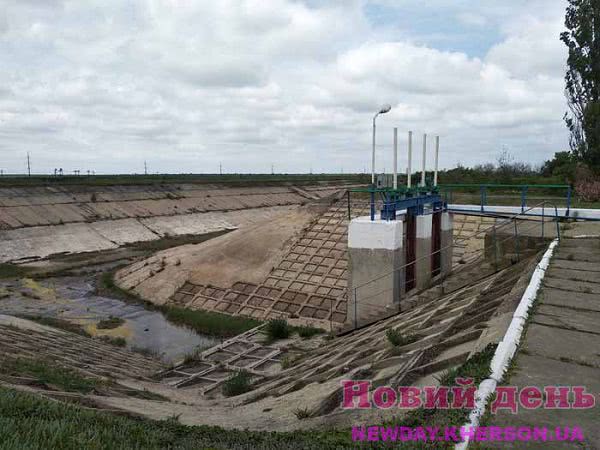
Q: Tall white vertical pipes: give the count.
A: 4